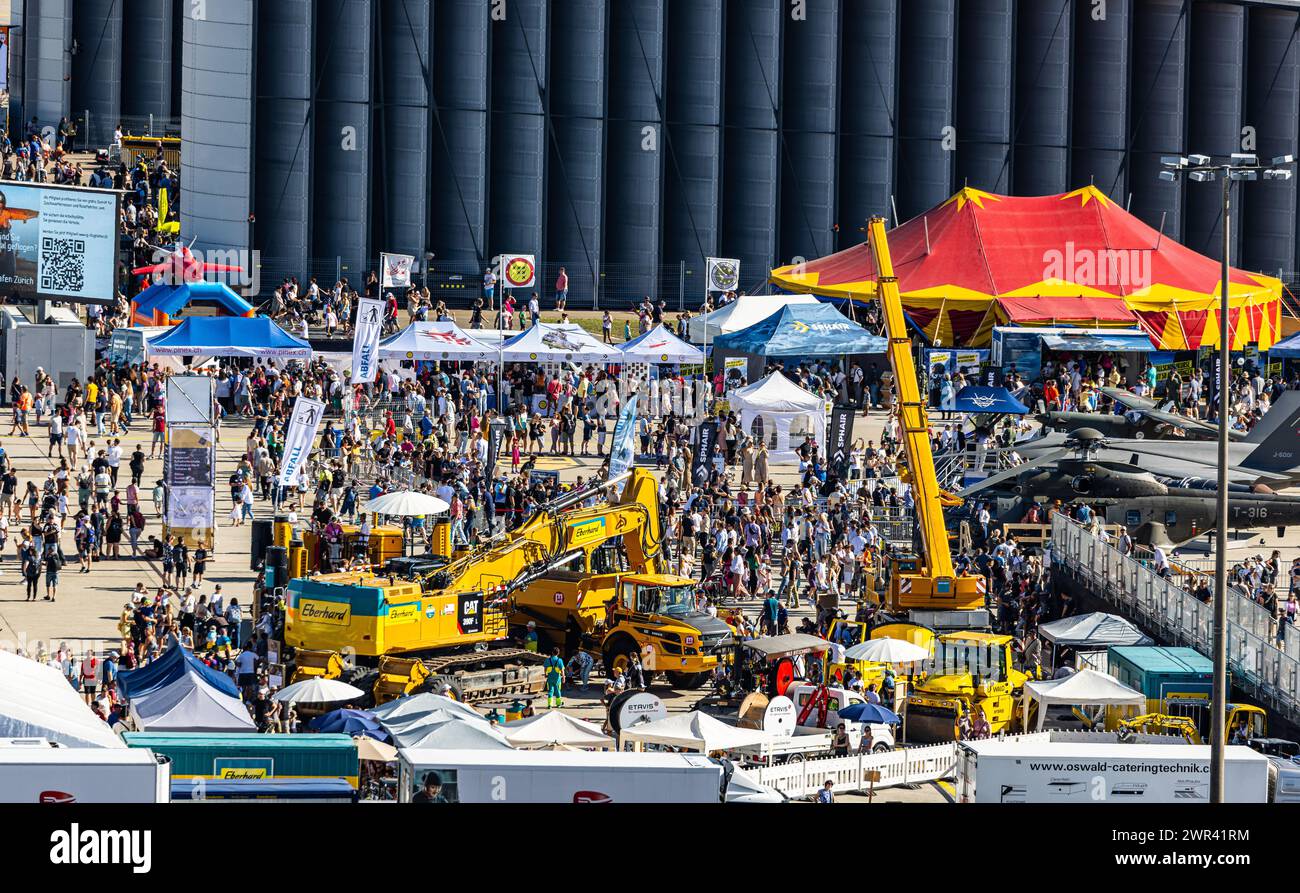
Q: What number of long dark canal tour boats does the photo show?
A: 0